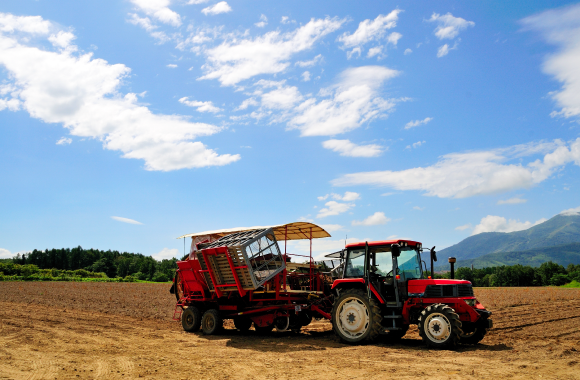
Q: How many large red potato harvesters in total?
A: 1